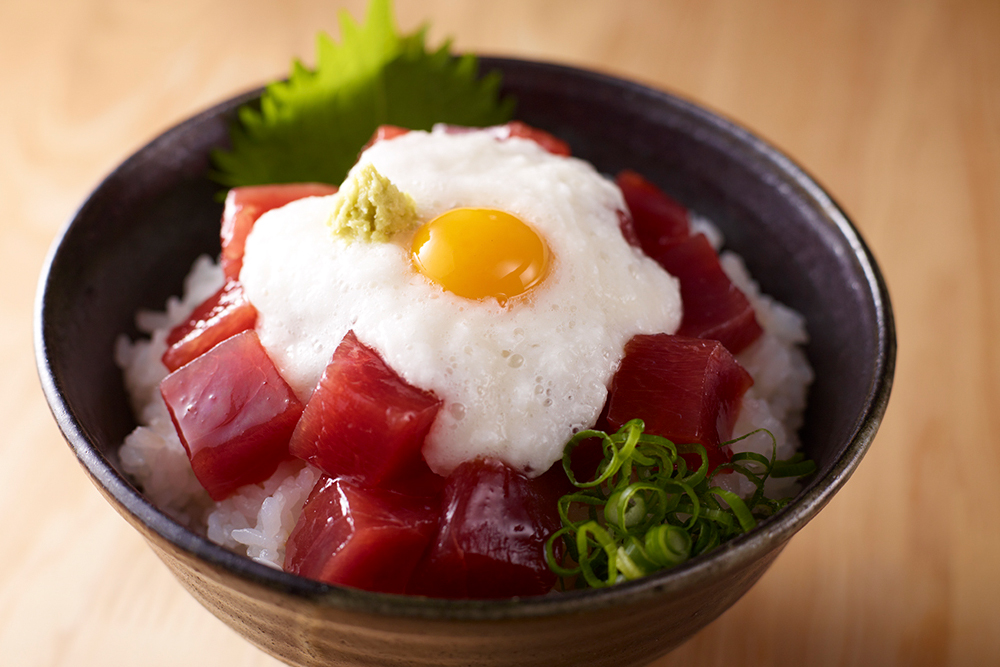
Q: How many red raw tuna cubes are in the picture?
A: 11